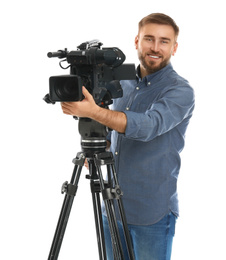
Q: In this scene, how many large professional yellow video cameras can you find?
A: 0